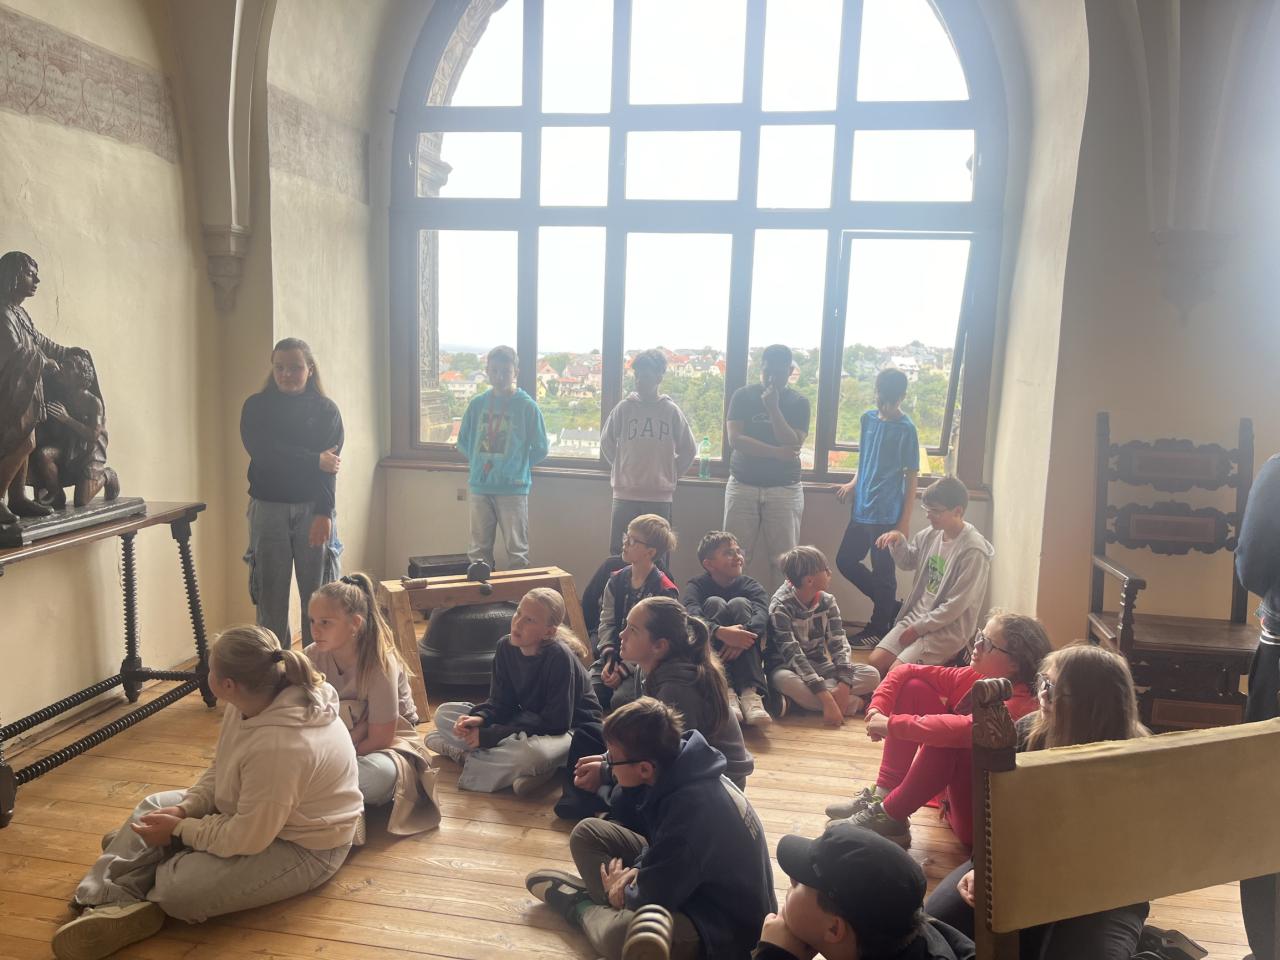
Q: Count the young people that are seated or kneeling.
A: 12